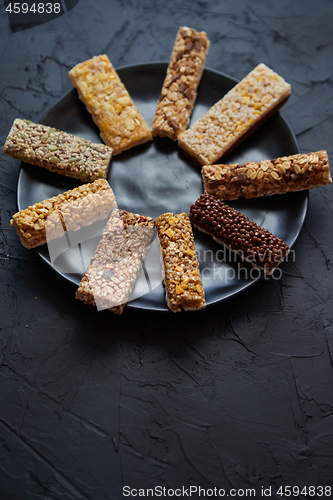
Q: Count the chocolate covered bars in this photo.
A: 1